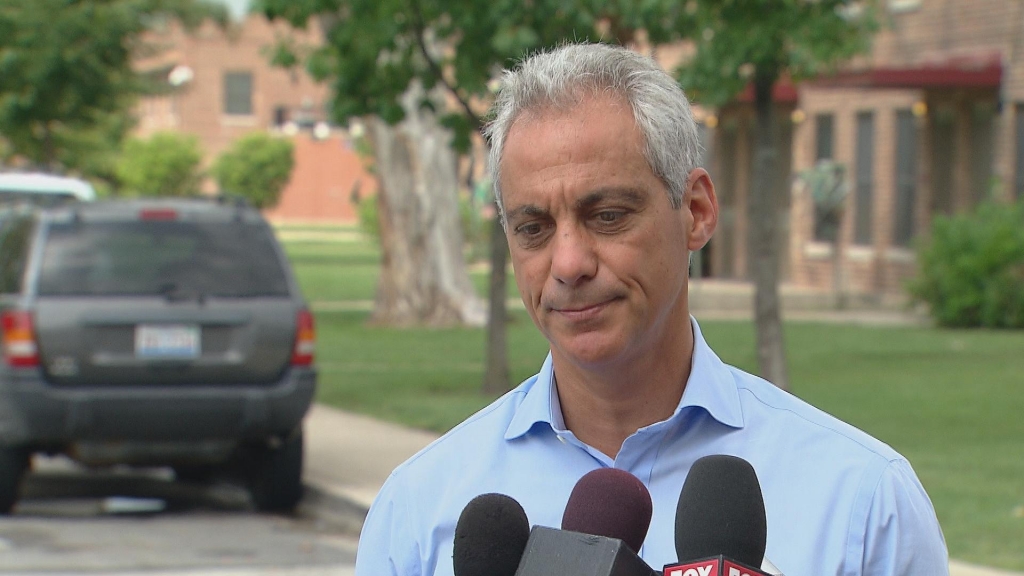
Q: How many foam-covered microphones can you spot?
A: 3